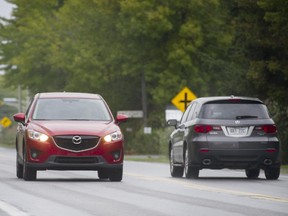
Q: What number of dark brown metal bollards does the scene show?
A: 0